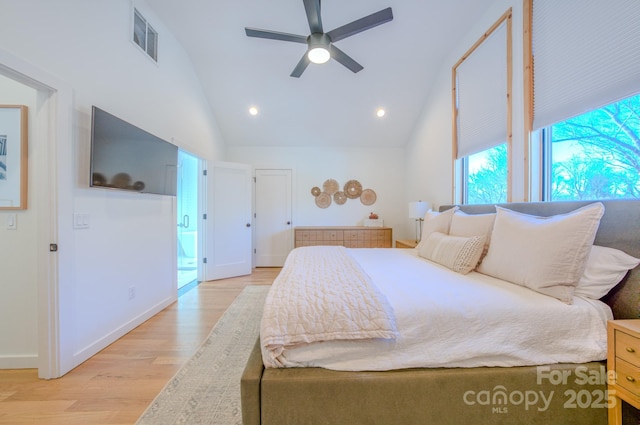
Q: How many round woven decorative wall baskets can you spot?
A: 6